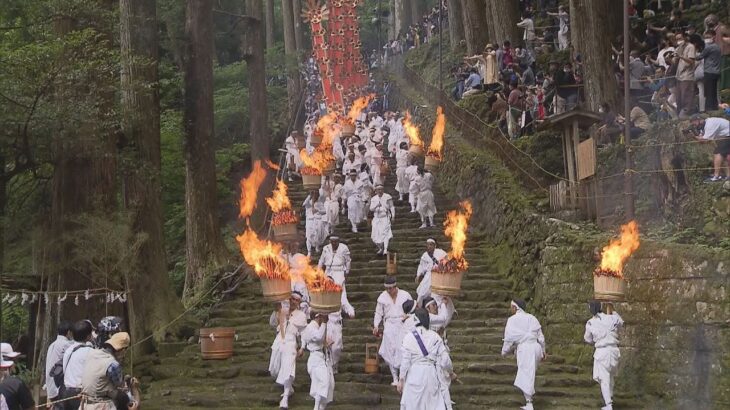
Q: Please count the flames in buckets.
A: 11